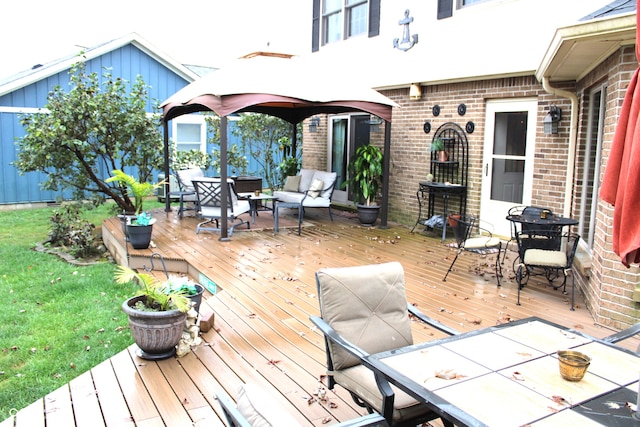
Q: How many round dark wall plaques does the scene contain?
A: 4